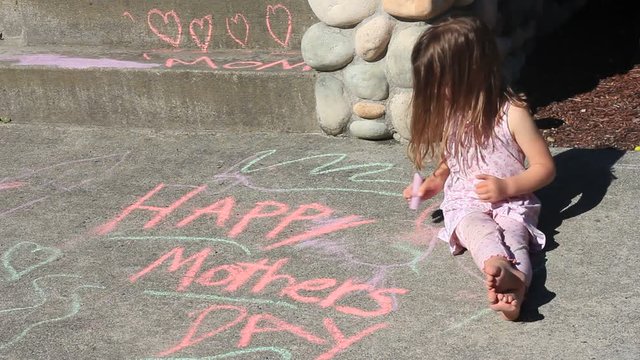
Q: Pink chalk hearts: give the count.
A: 4